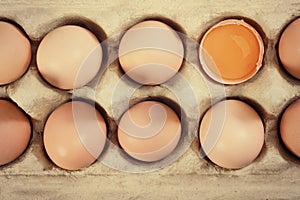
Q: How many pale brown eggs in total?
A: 9